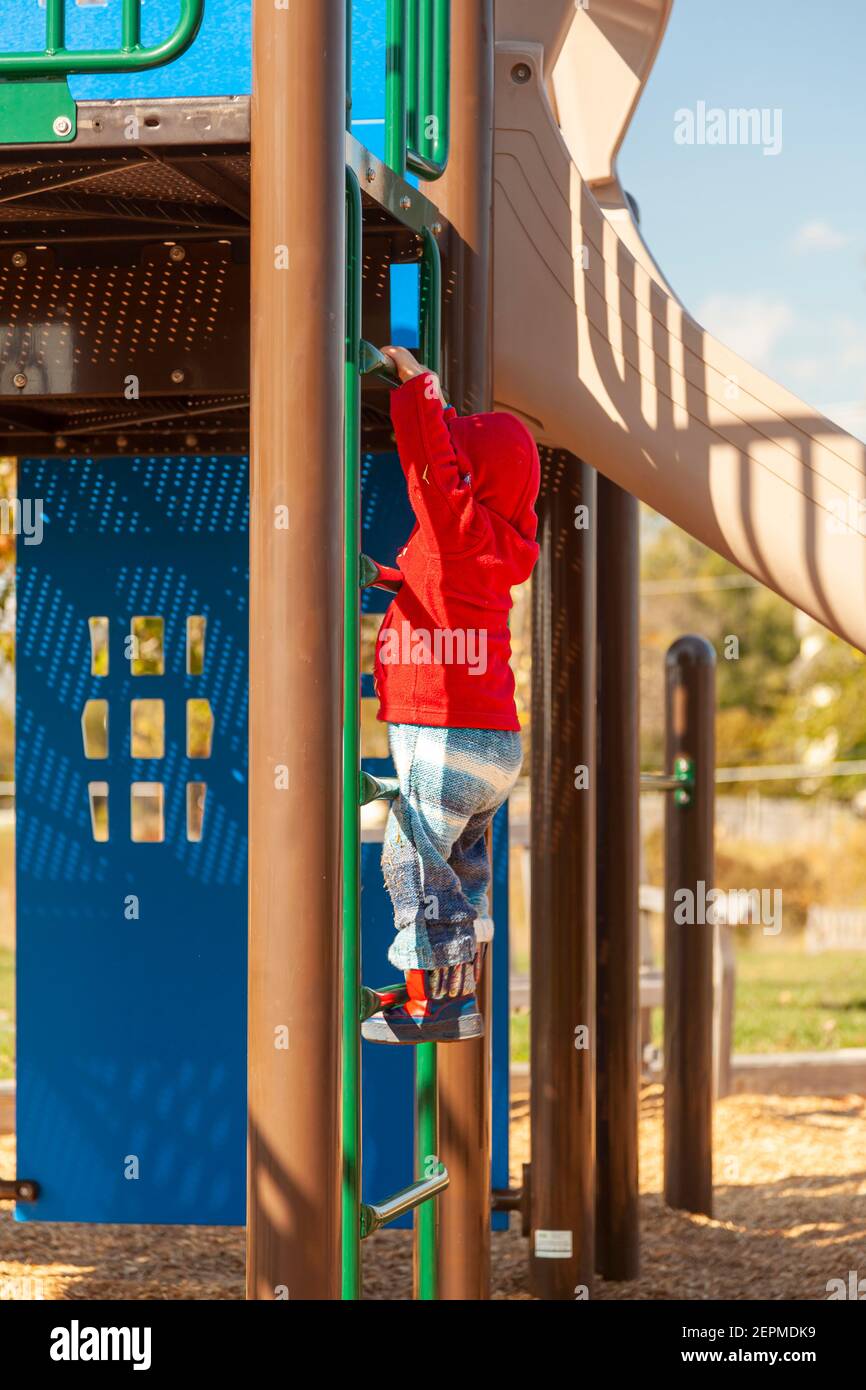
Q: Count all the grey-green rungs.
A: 5